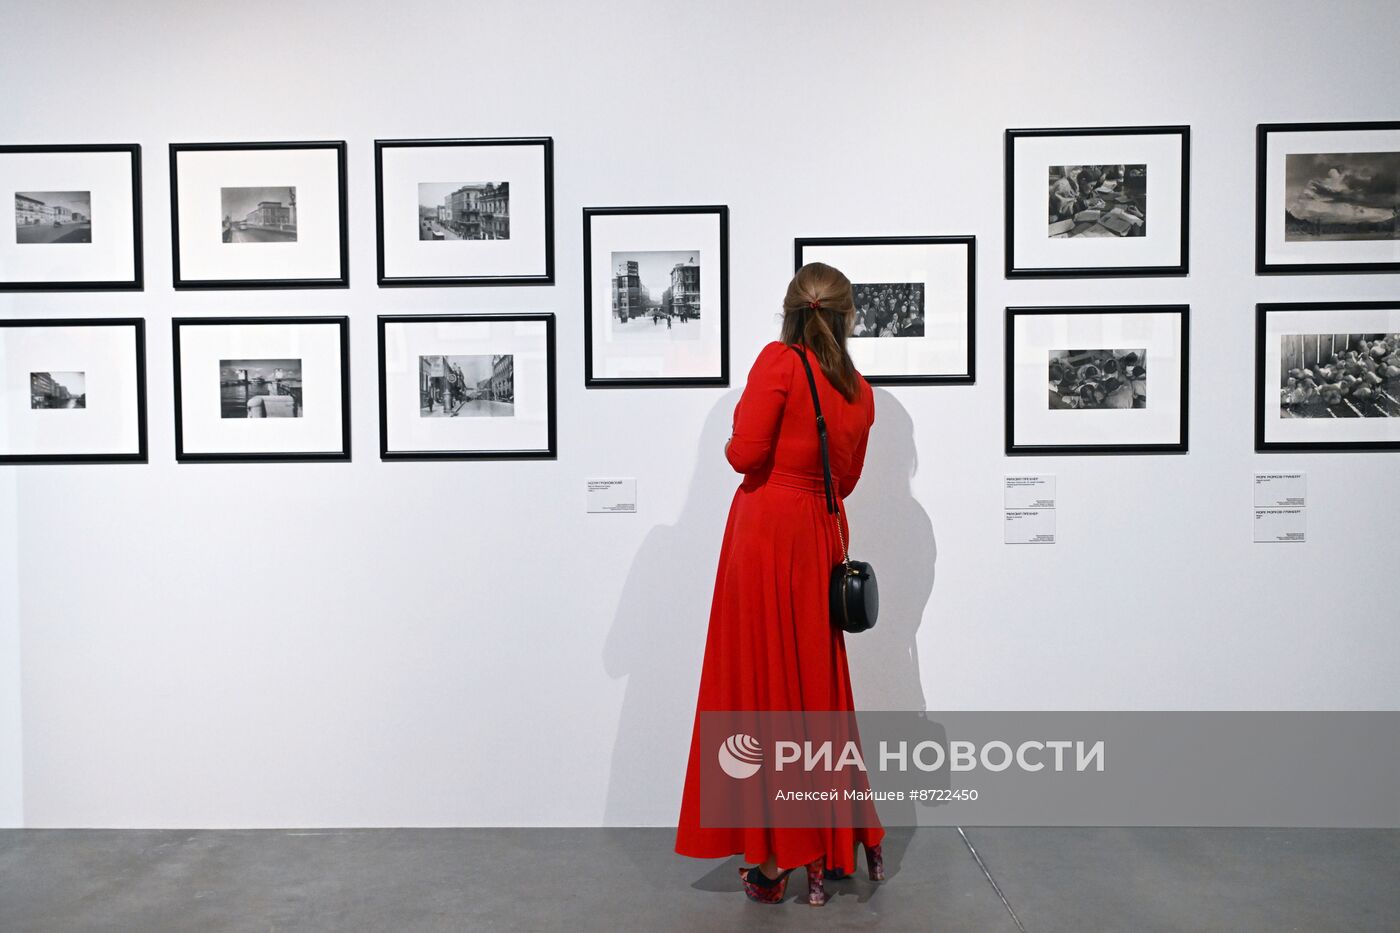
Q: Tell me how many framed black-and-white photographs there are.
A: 12